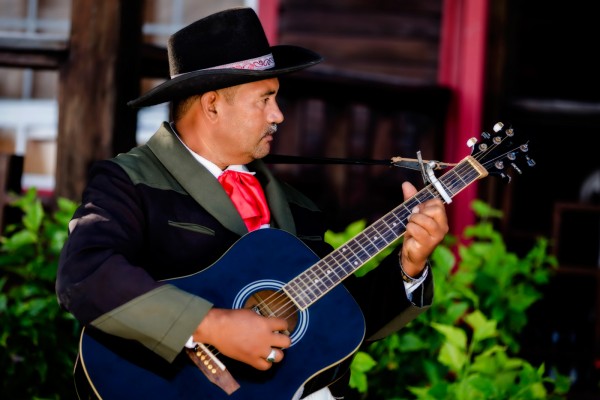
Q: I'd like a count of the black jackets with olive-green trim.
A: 1